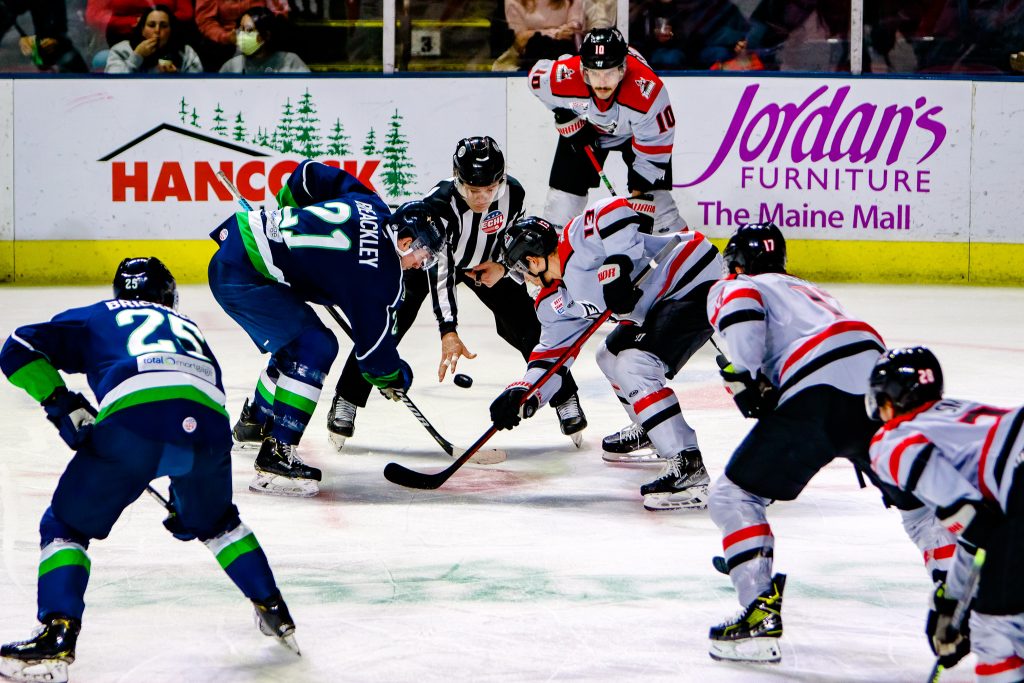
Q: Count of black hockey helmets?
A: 7